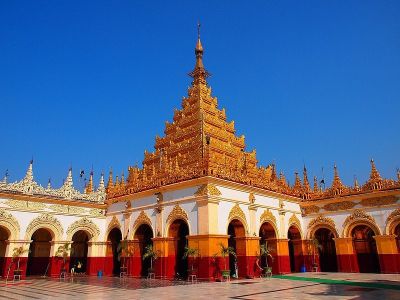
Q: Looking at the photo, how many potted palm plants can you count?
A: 8